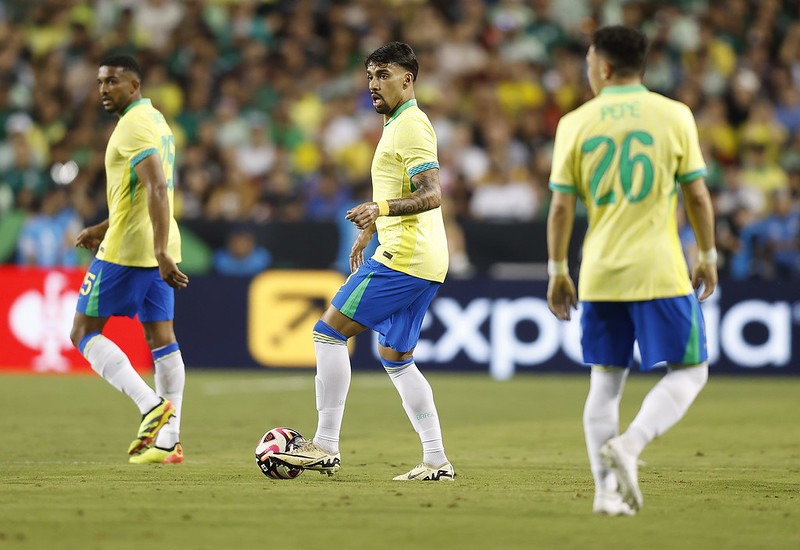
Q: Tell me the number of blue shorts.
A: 3